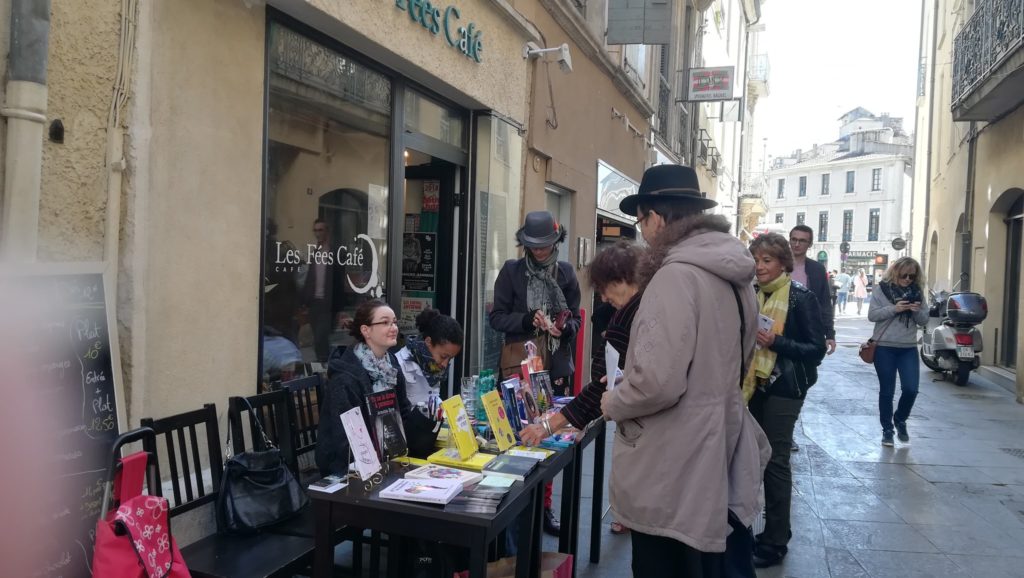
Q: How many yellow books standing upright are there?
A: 2